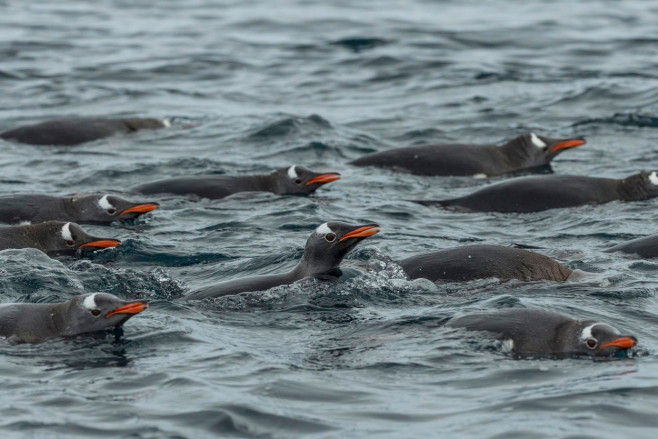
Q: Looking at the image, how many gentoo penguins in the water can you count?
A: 11